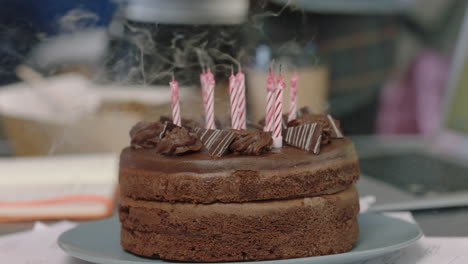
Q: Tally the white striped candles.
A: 8